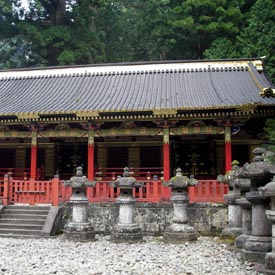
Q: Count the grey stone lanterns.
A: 7